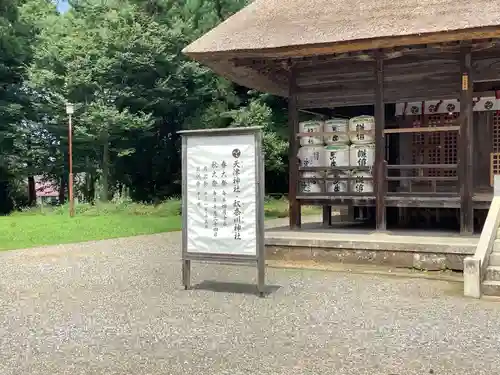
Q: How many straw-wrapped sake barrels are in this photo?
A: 9